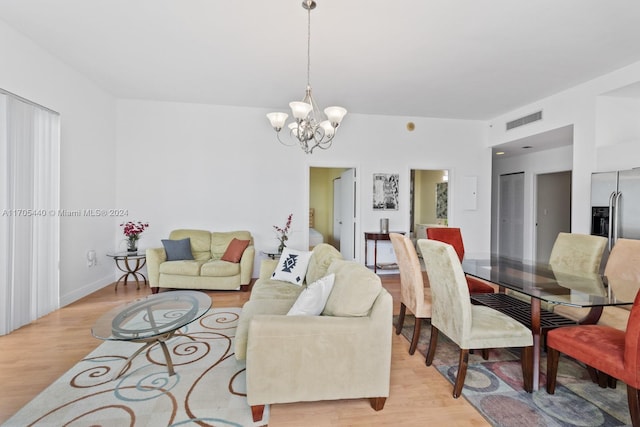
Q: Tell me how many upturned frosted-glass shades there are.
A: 5